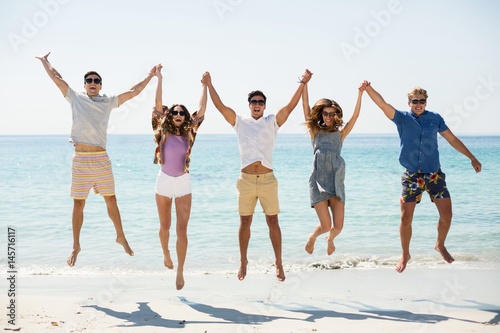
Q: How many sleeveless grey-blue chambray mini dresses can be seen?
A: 1